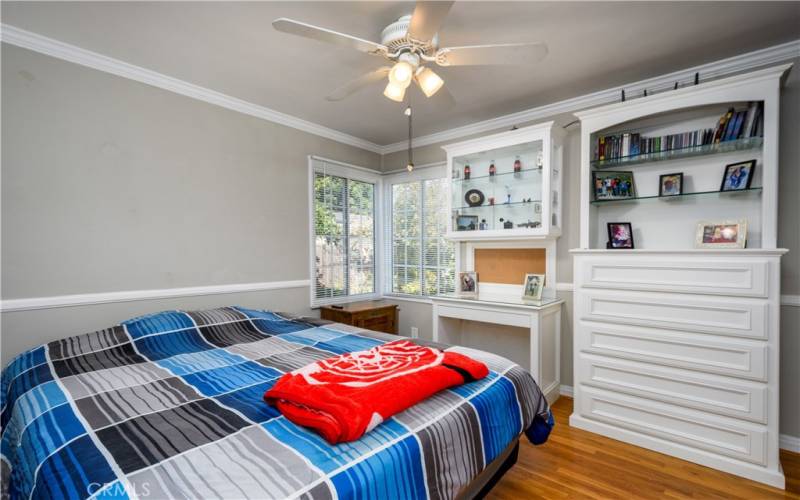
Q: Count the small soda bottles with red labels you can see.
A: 3